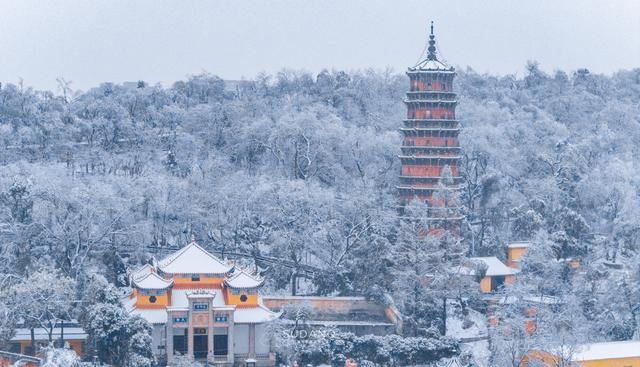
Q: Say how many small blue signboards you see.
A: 3